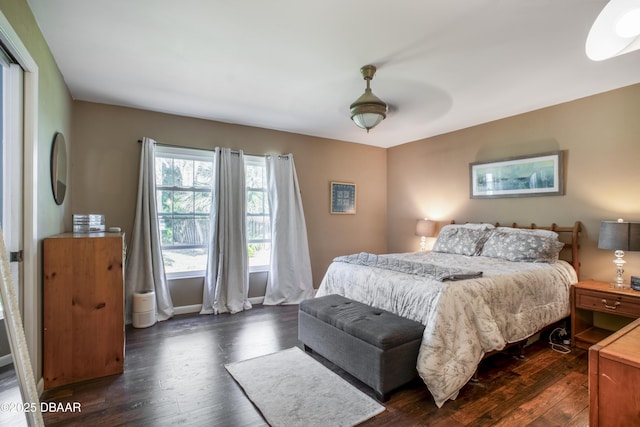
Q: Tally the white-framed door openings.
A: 1